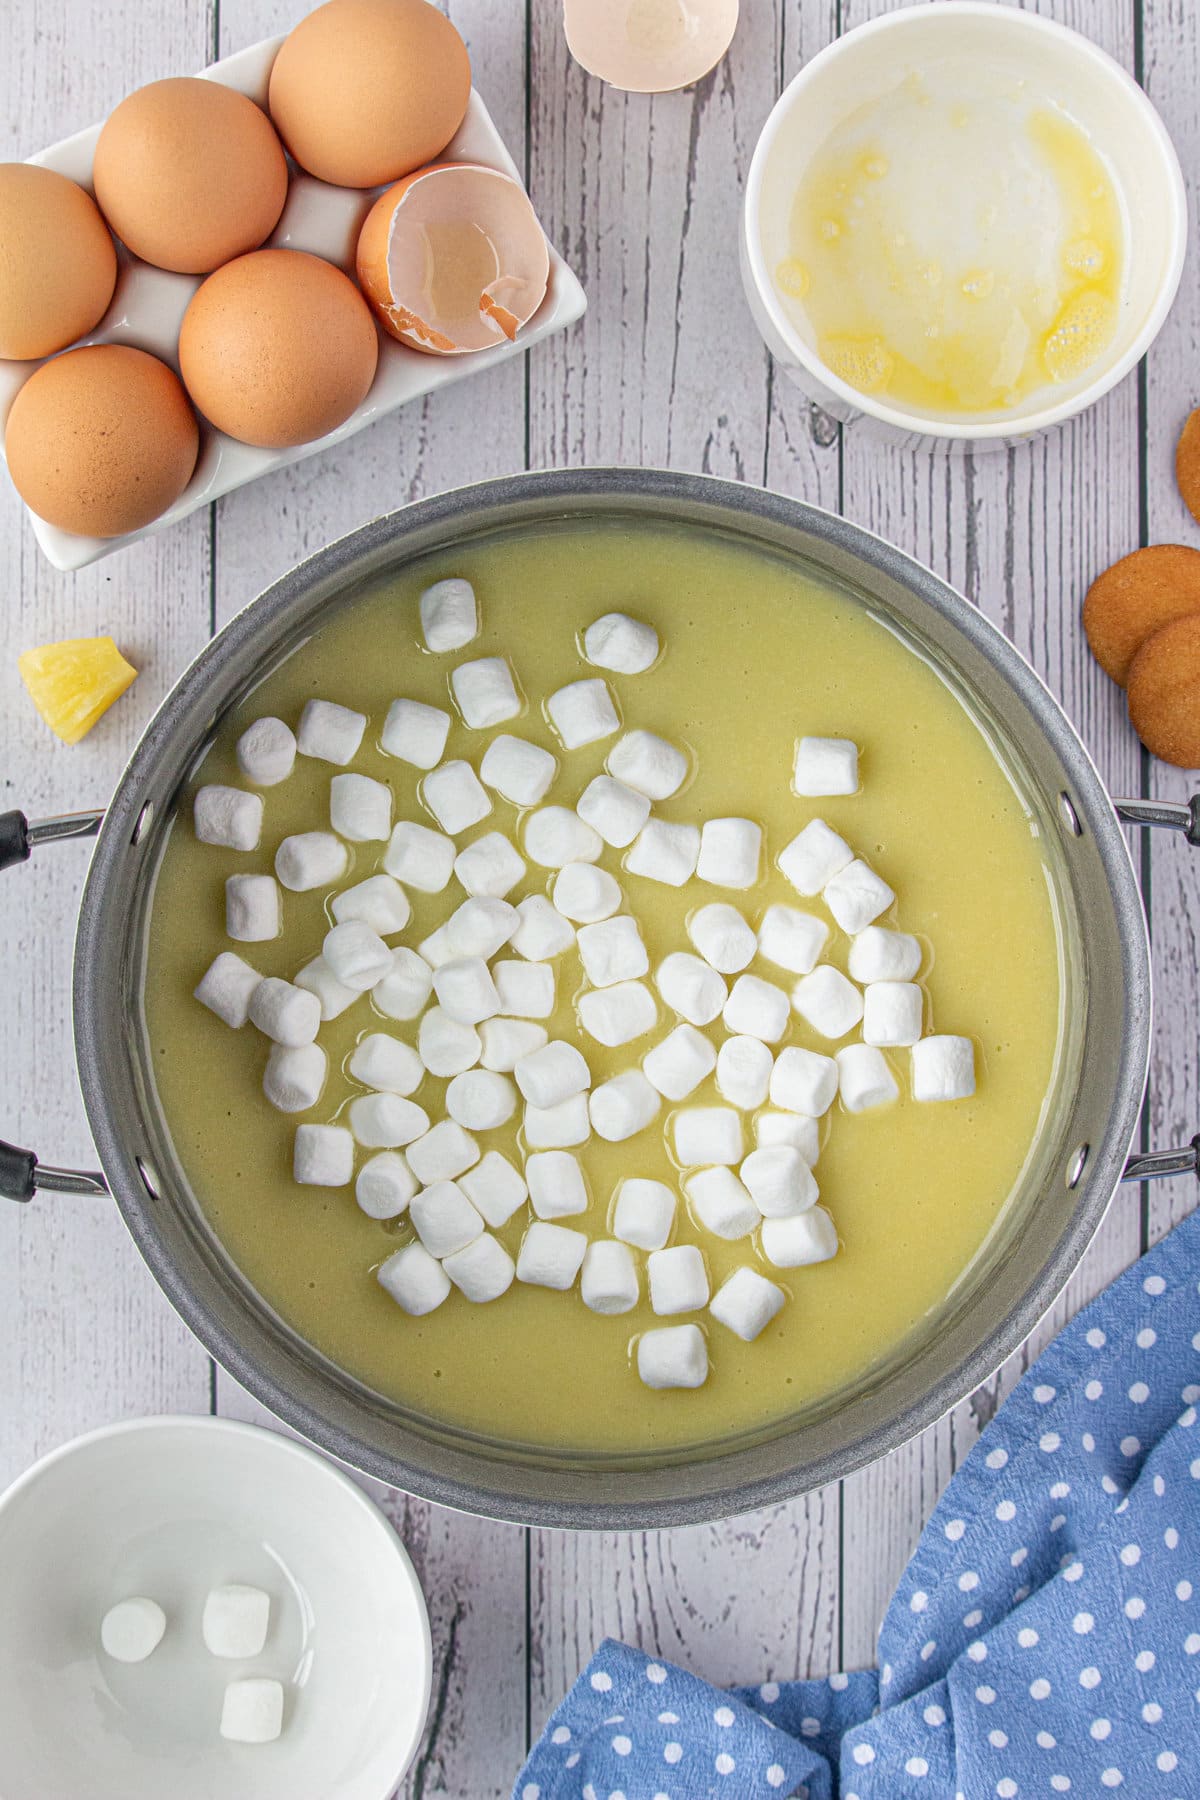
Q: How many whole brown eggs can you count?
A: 5